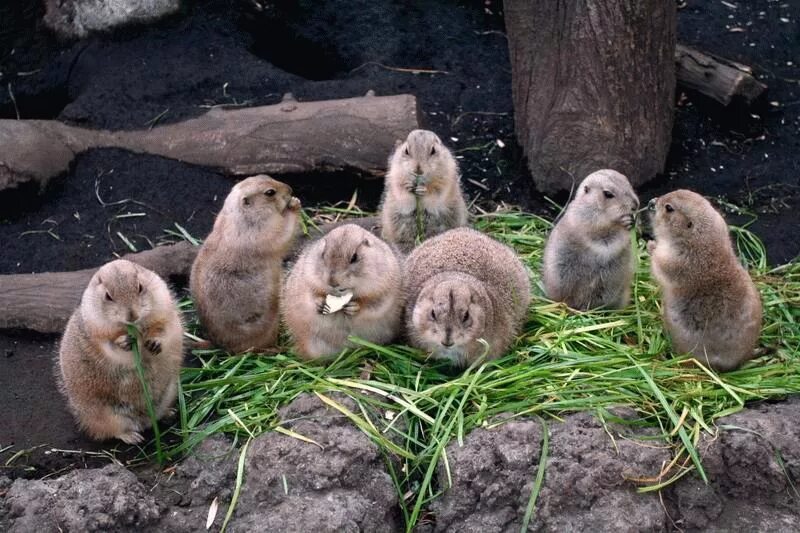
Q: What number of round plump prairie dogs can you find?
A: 7